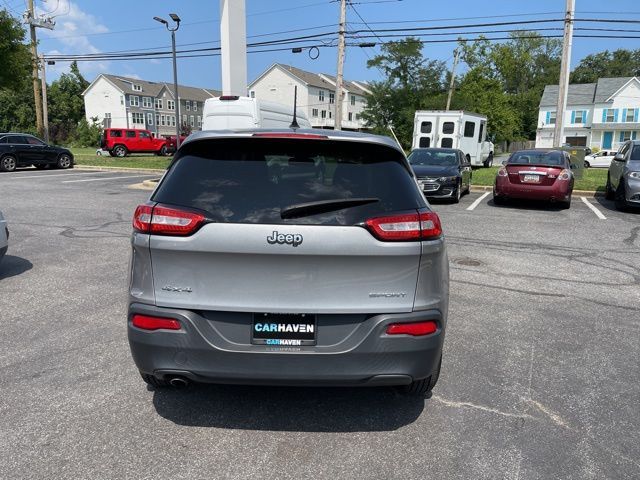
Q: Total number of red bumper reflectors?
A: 2